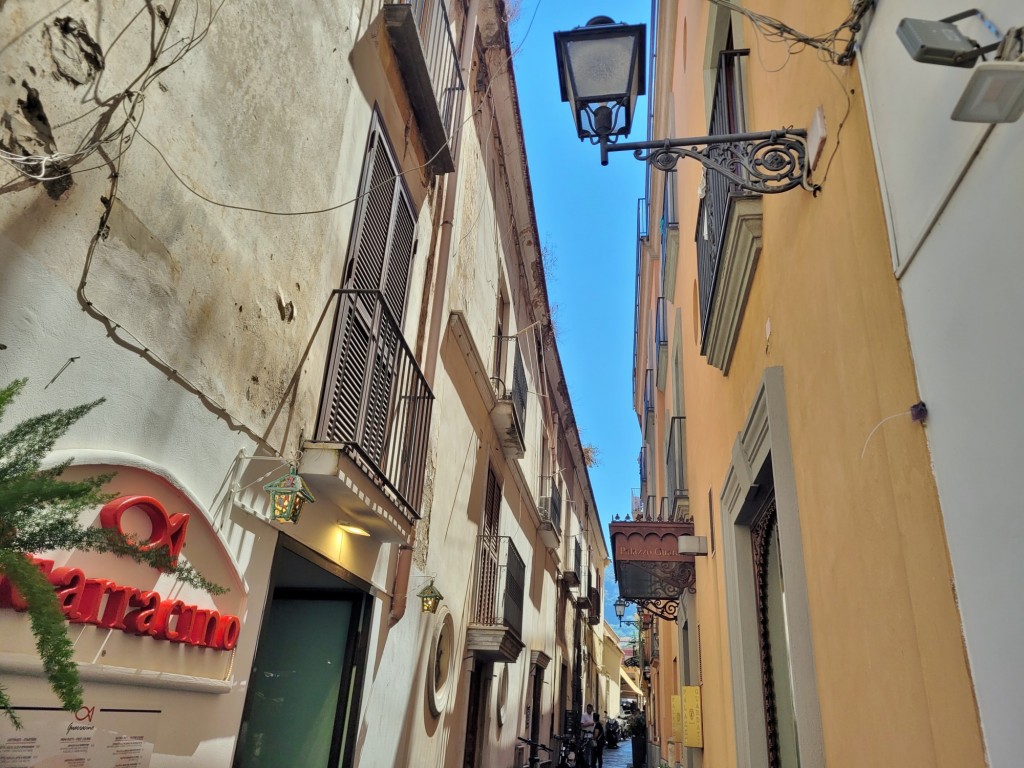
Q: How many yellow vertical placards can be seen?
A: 2